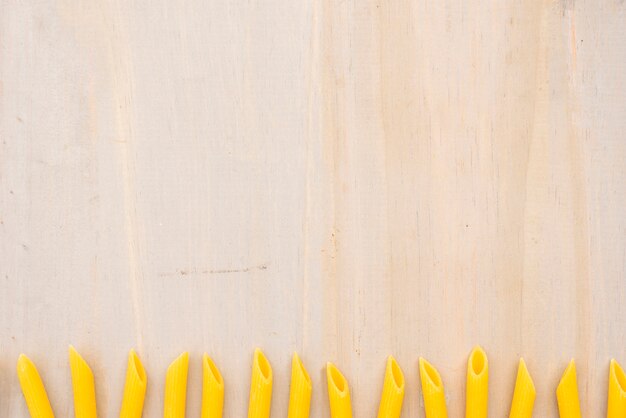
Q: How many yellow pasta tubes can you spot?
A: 14